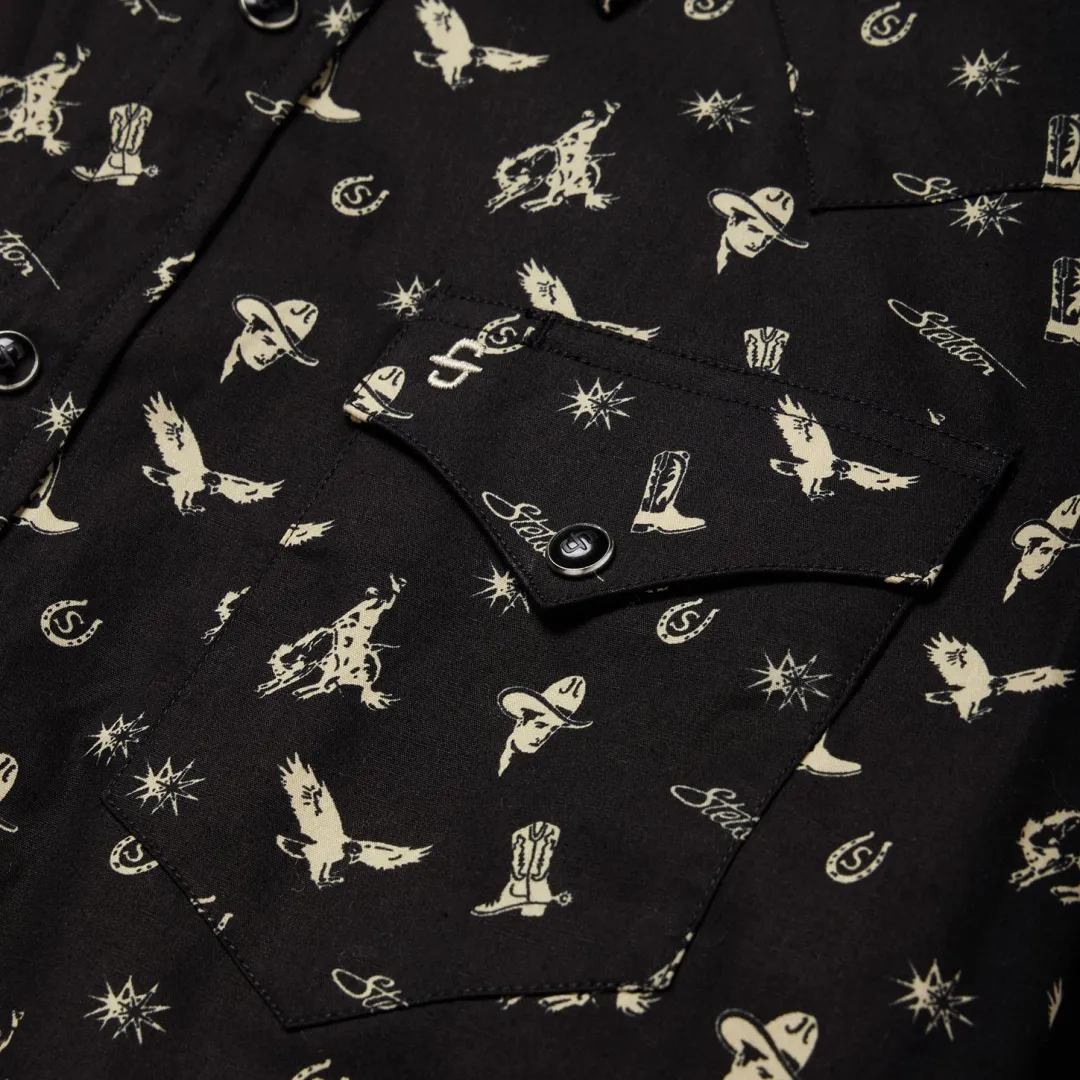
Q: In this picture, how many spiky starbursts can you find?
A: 13